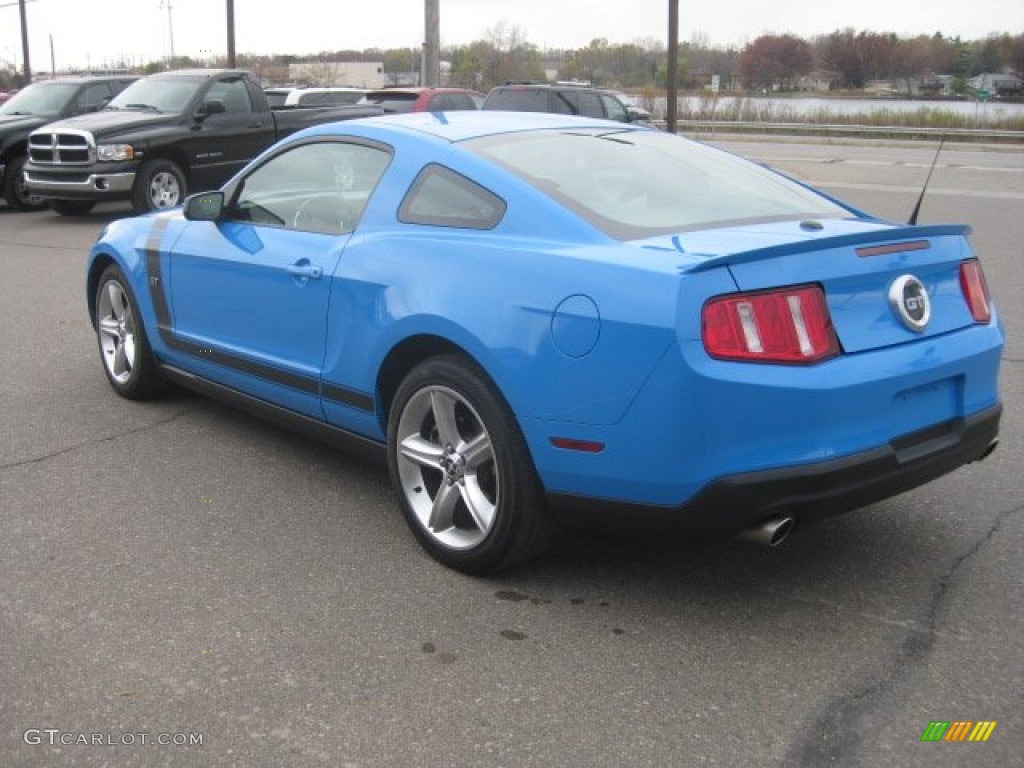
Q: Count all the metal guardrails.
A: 1